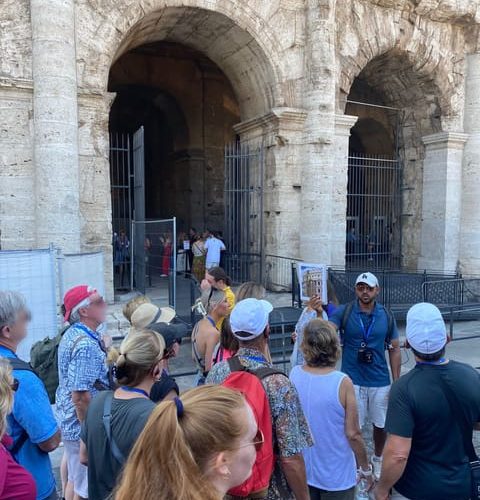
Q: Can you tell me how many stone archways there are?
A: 2